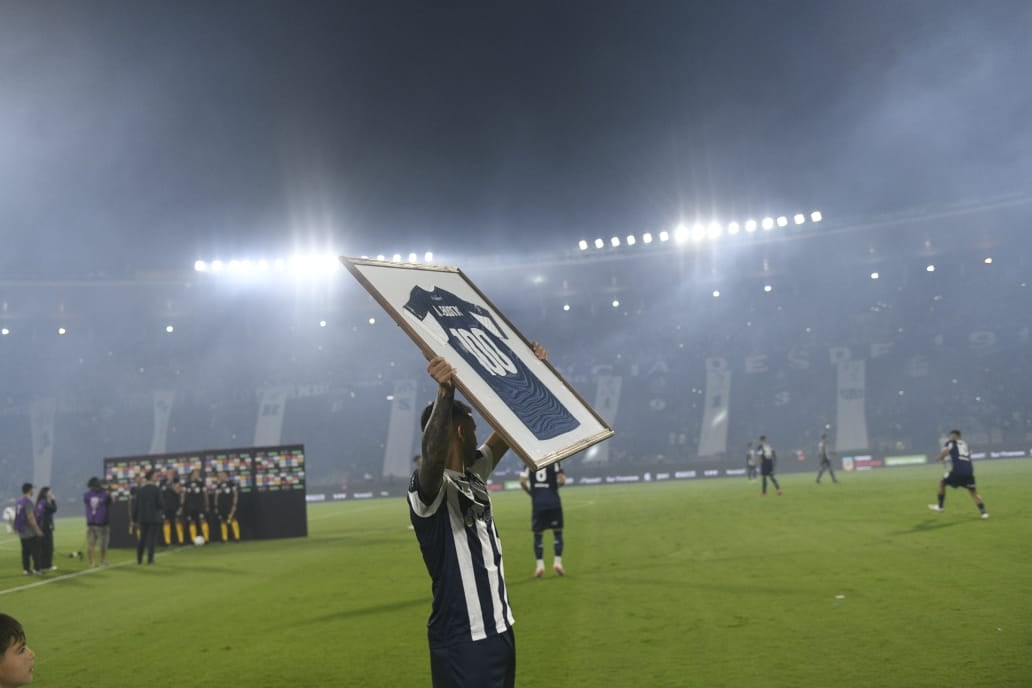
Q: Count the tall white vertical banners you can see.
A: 7